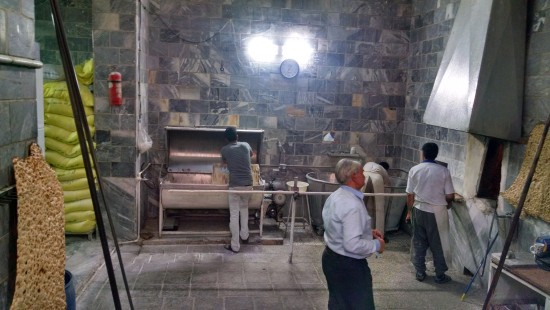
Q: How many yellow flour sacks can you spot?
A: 13